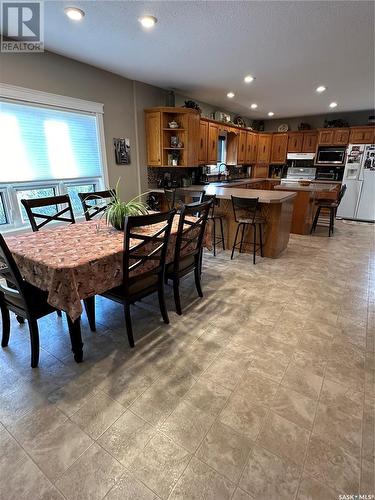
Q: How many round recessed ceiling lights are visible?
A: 8